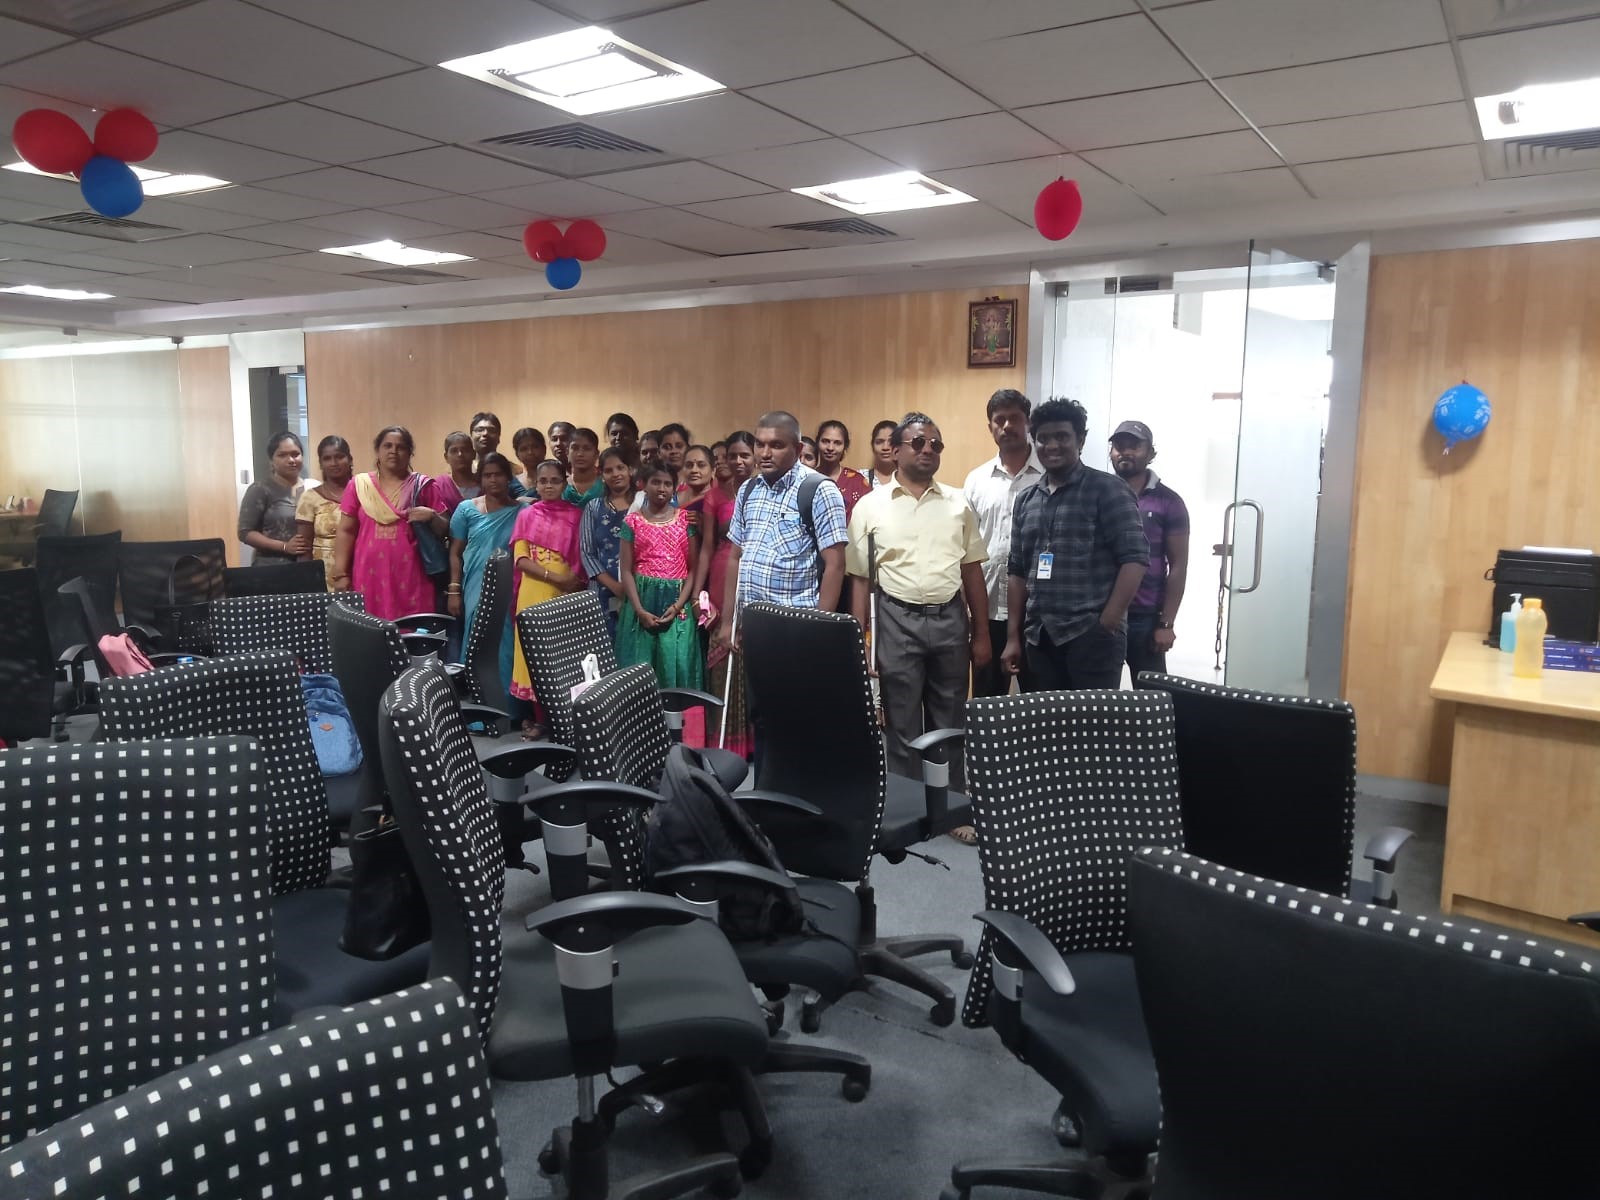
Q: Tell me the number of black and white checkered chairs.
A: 13